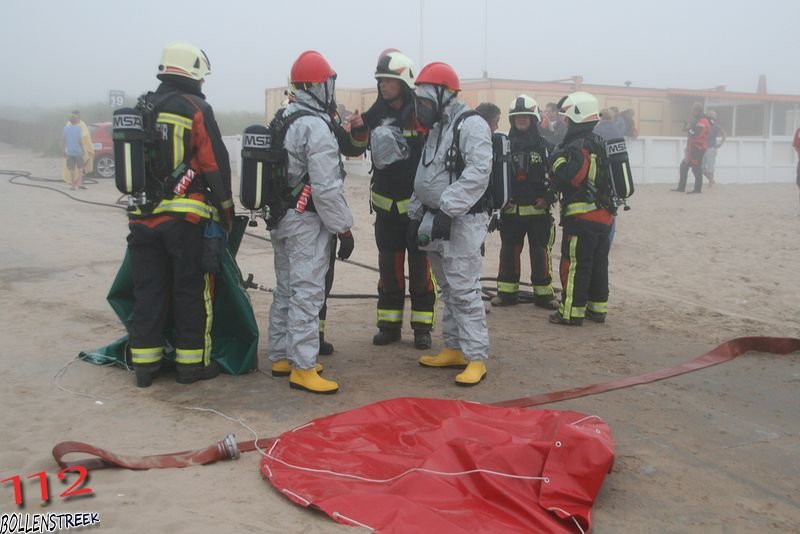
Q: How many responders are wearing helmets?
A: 6